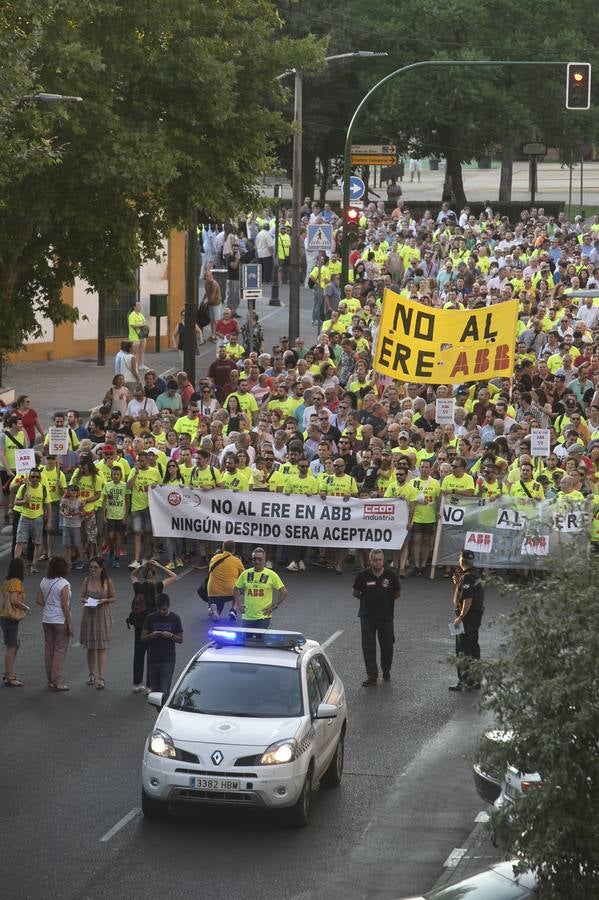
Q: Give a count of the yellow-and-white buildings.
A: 1